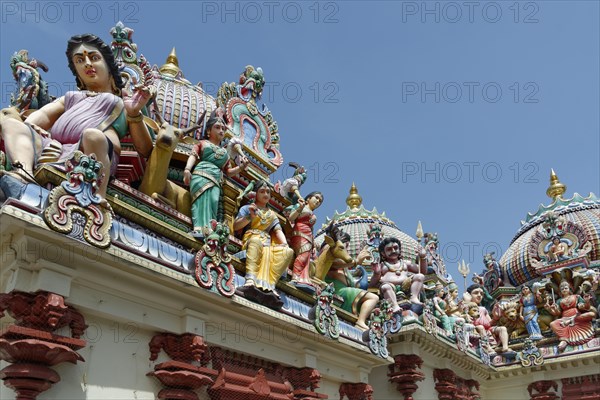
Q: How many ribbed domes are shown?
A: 3